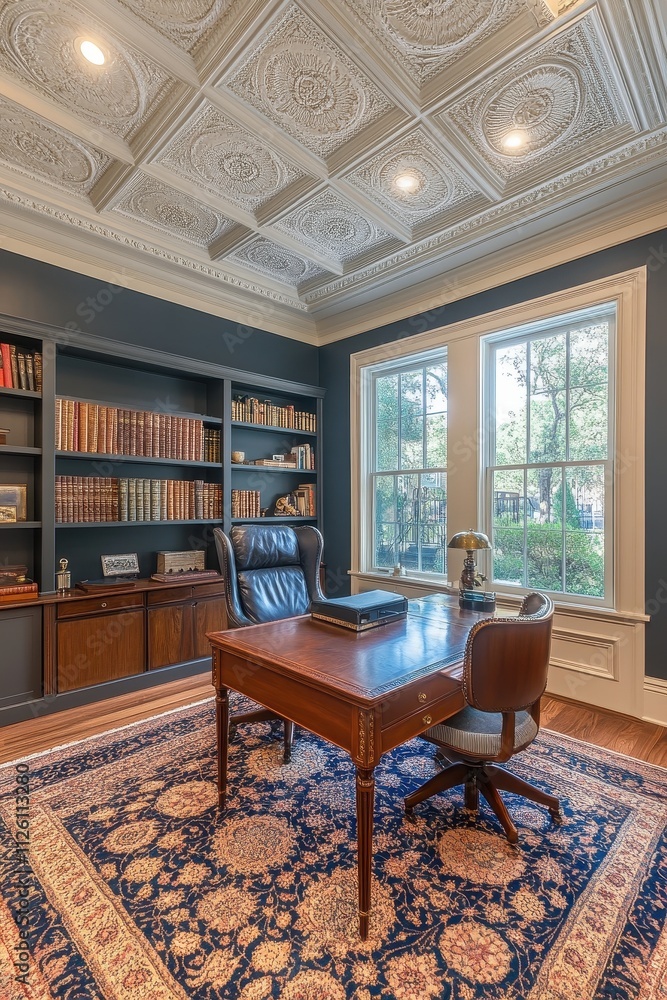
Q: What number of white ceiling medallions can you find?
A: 11